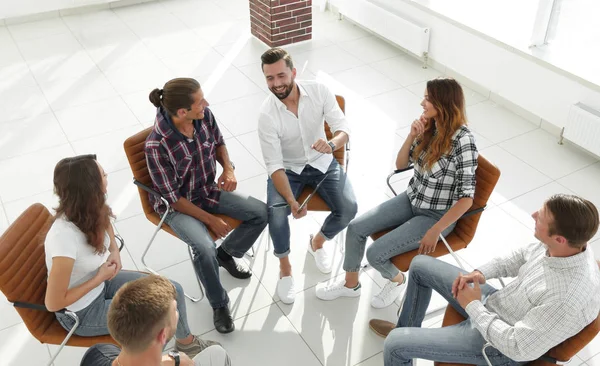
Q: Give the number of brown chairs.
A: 5